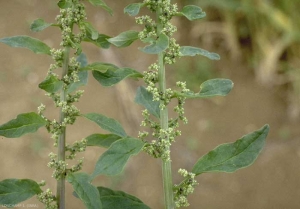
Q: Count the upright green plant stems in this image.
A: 2